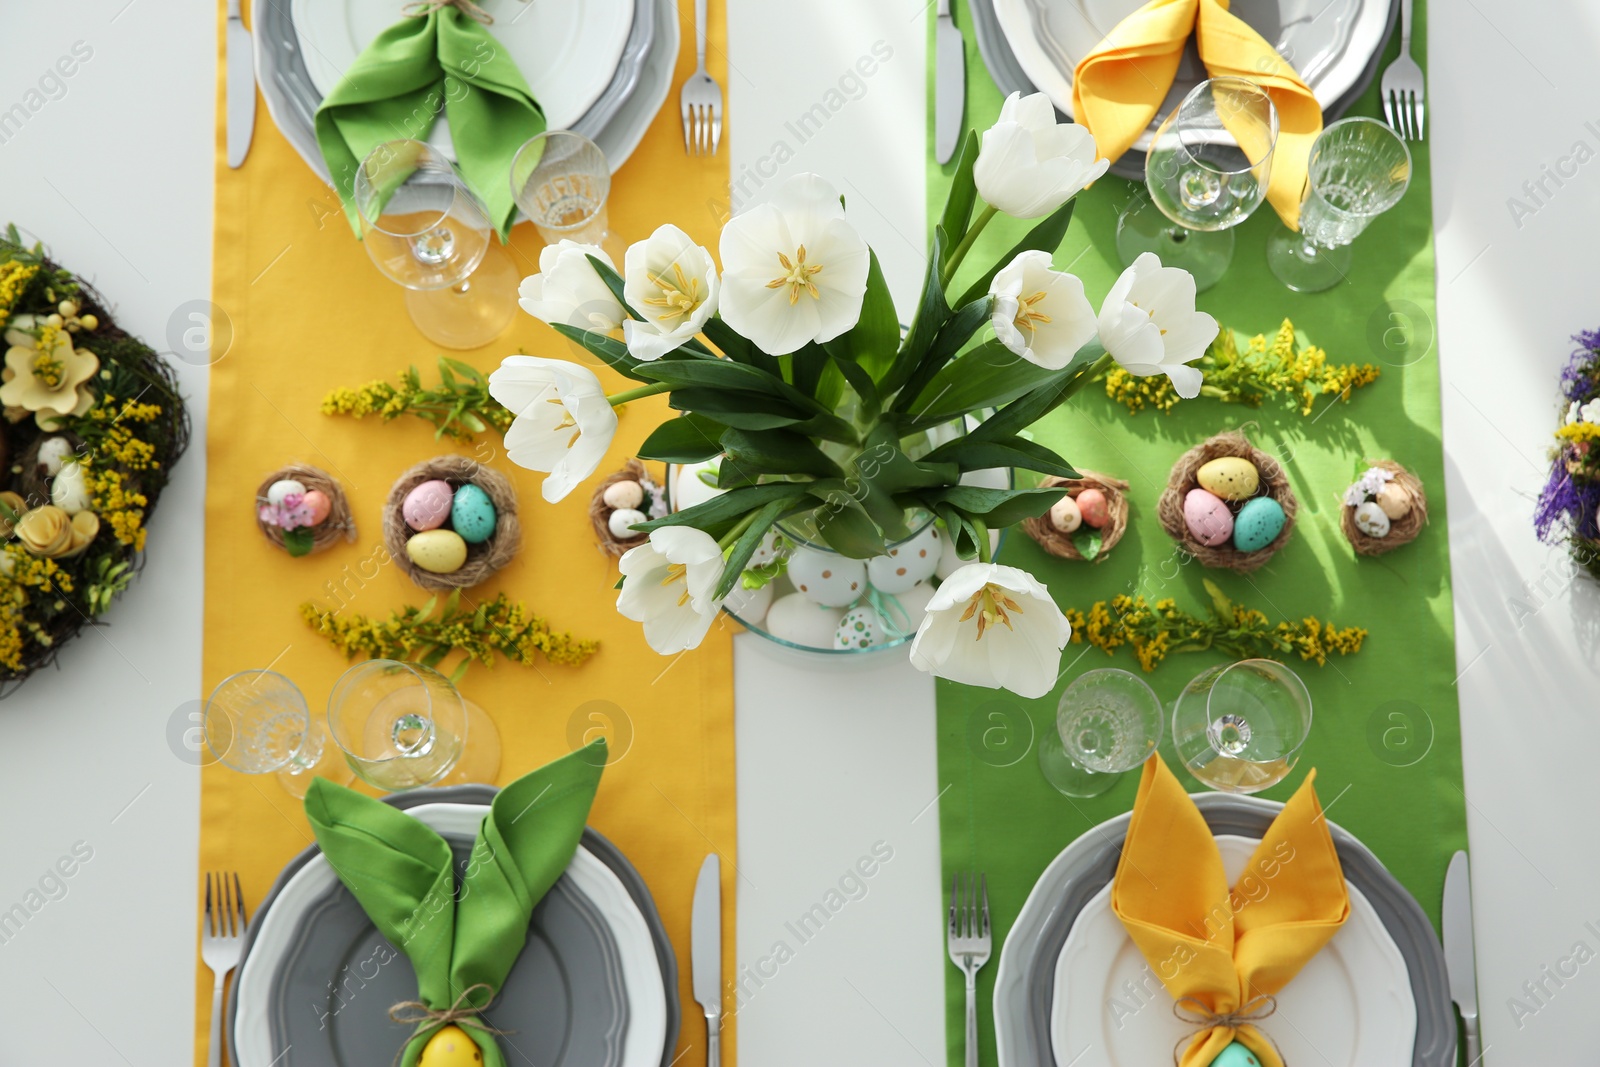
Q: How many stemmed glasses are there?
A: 8